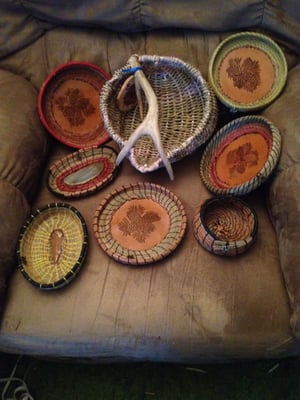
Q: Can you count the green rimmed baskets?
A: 1